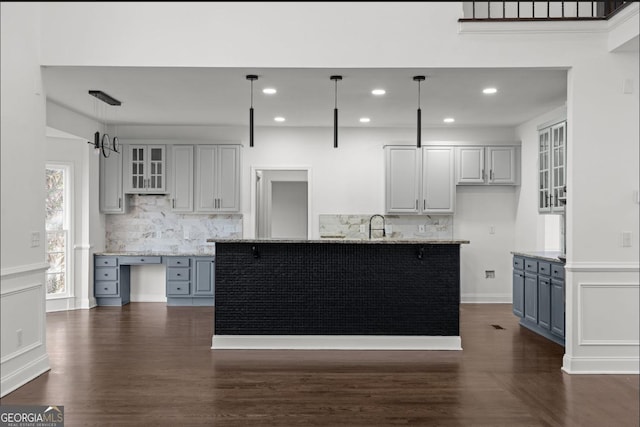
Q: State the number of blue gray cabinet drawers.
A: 11